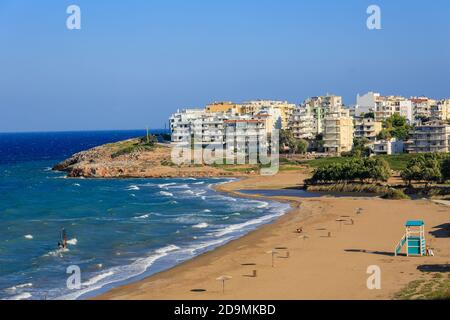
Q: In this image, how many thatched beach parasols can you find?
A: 5